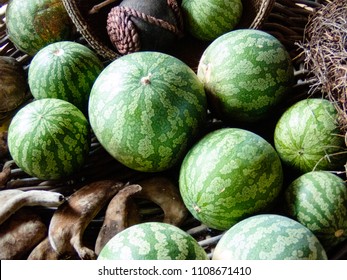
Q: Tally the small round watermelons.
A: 11